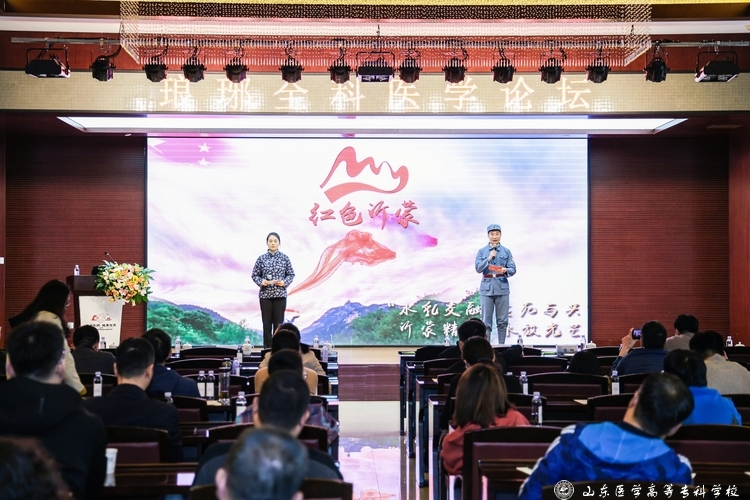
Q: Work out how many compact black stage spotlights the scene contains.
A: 12